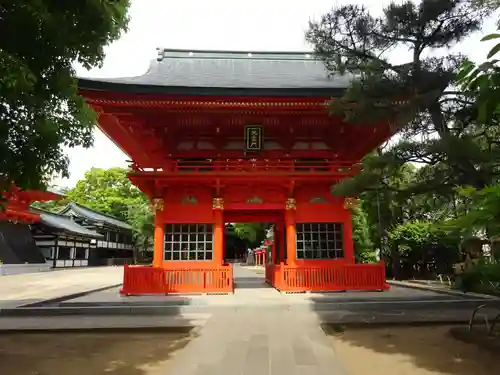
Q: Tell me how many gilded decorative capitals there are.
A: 4